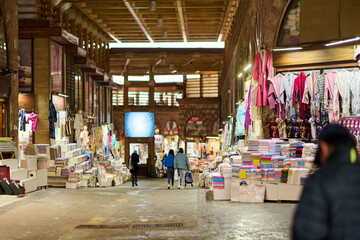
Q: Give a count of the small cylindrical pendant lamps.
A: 5